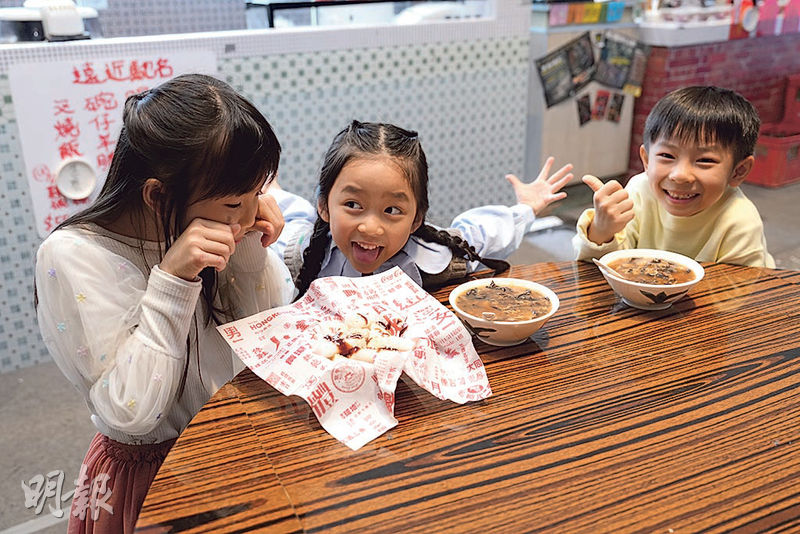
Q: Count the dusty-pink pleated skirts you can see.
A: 1